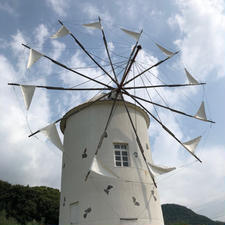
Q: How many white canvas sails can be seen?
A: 12